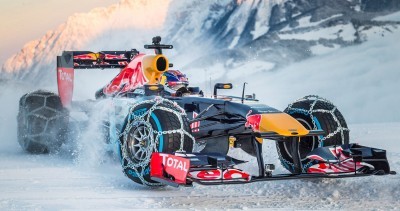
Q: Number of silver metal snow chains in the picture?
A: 3